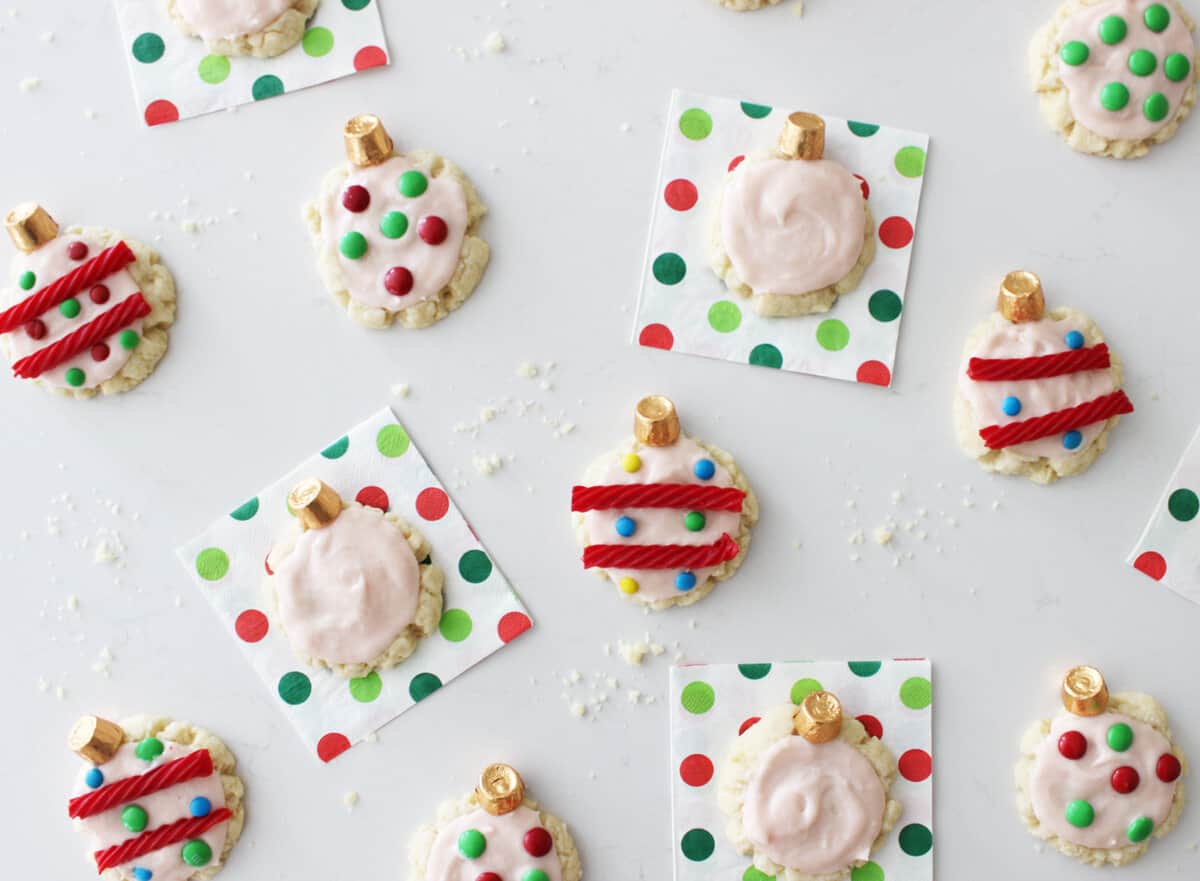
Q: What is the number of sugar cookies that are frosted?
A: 12